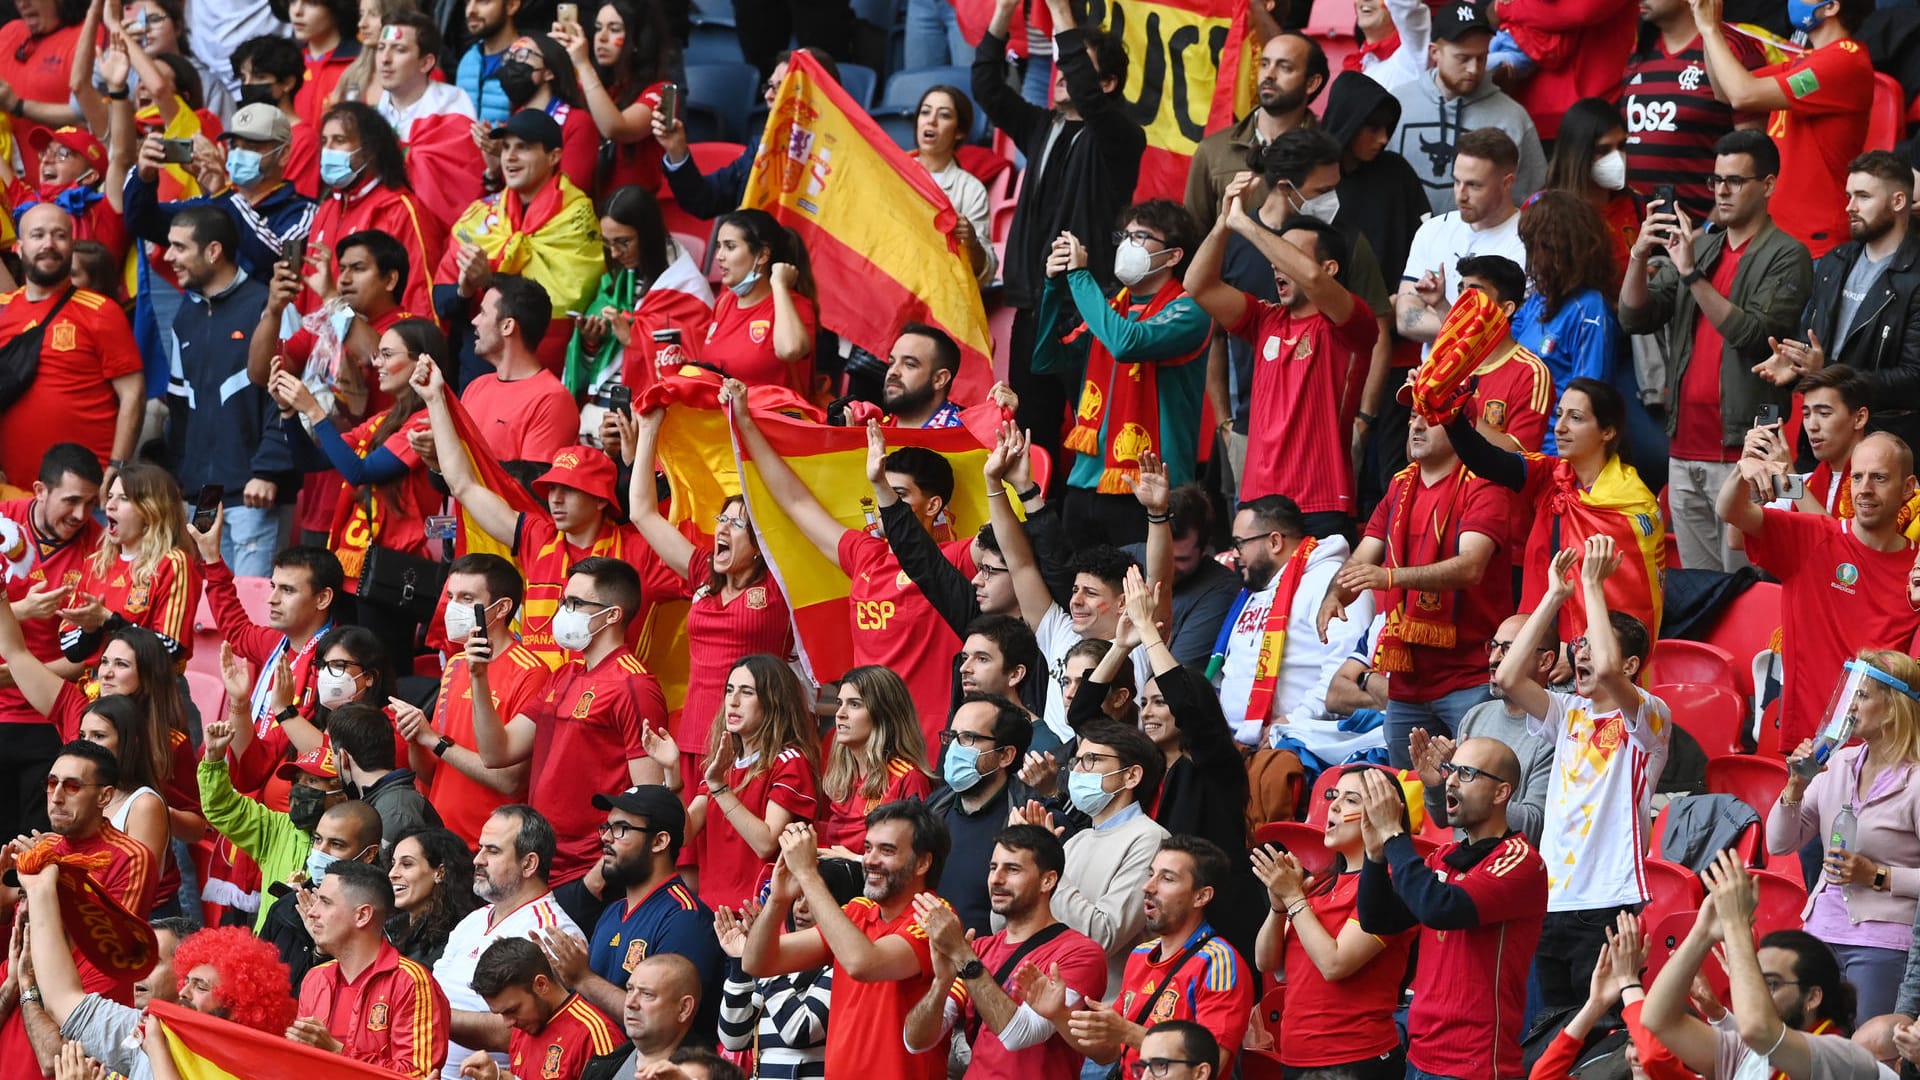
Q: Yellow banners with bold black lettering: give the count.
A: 1